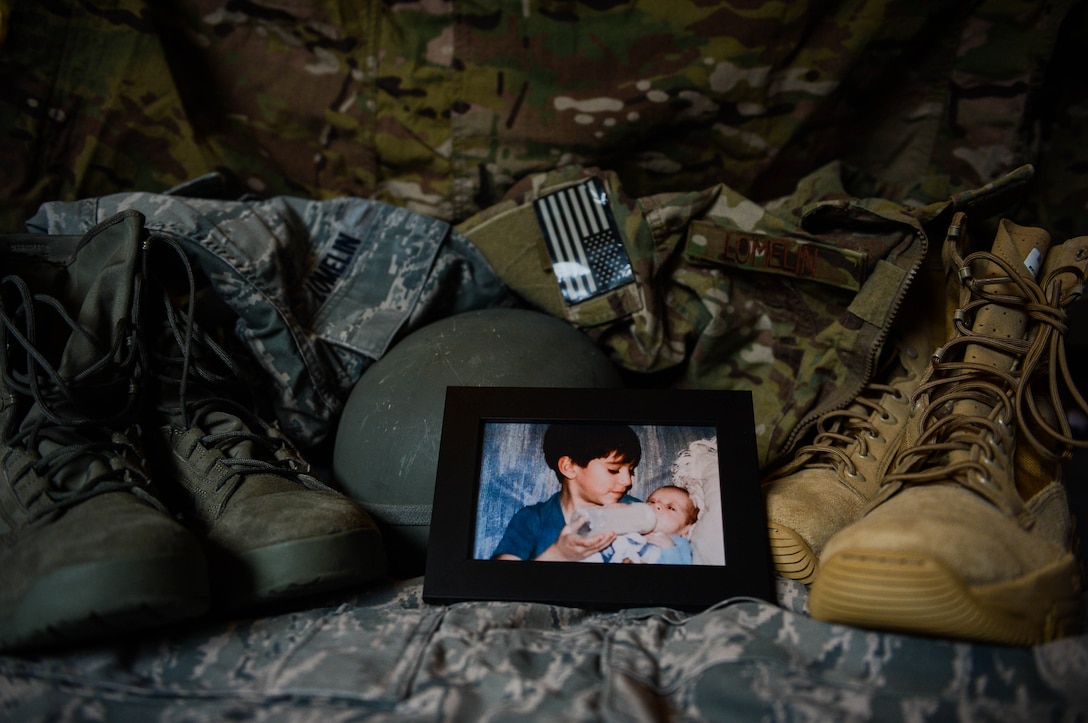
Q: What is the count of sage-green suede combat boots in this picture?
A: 2